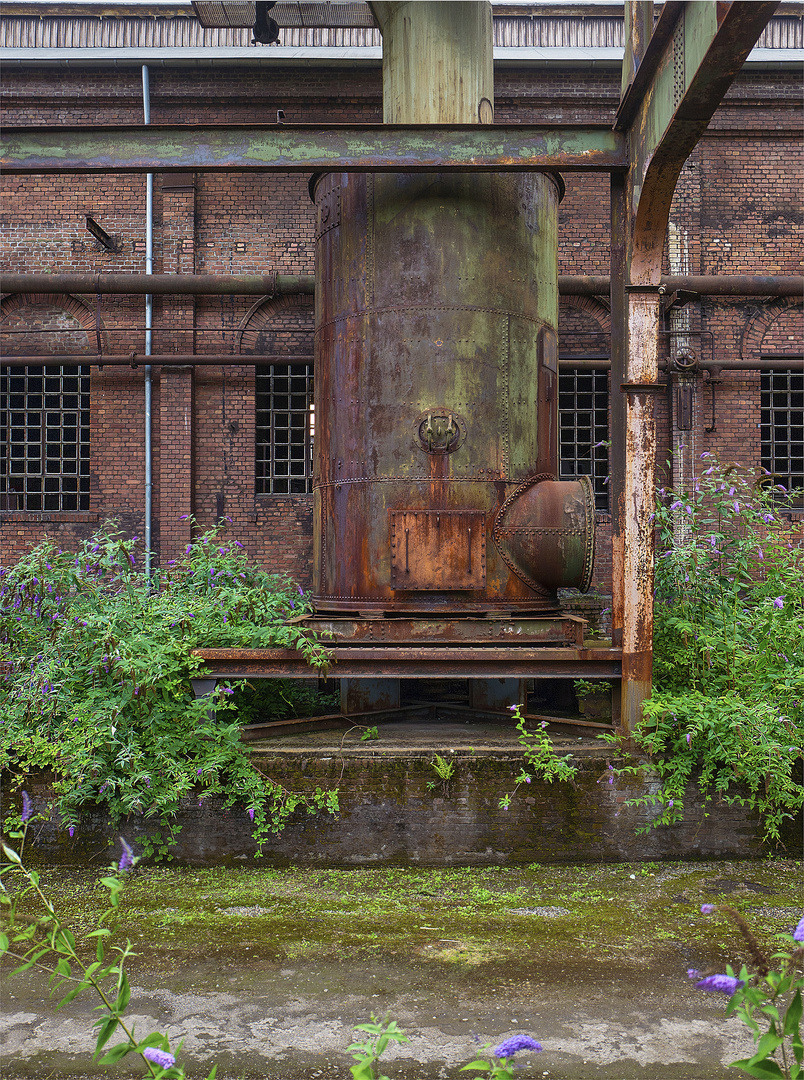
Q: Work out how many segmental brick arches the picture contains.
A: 4